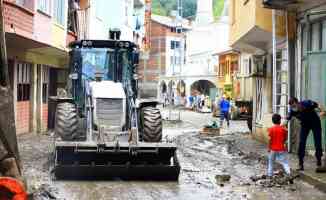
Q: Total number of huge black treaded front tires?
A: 2